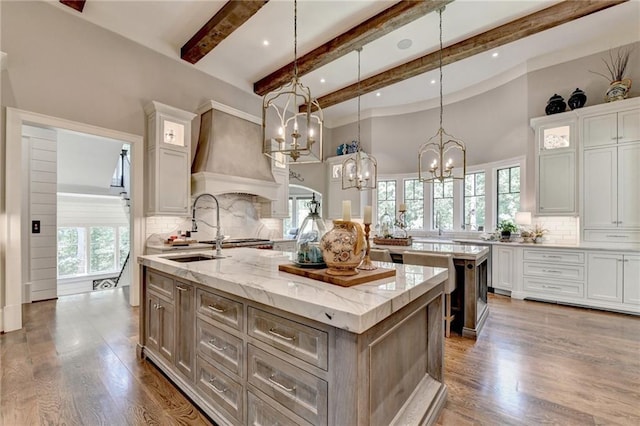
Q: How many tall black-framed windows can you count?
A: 5